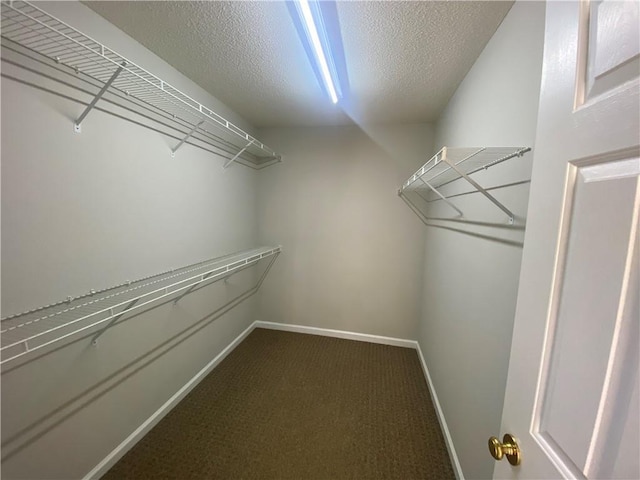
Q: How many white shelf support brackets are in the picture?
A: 8